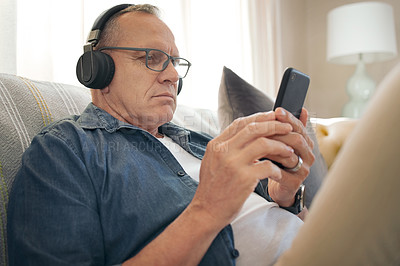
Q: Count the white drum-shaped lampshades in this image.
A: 1